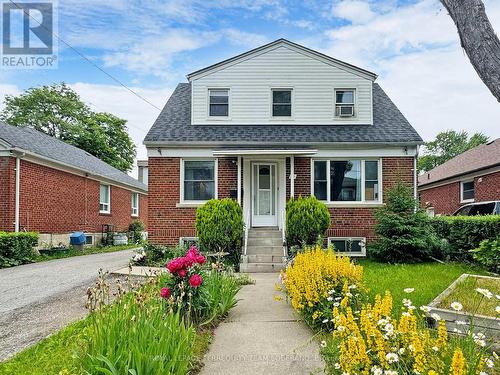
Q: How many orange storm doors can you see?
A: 0